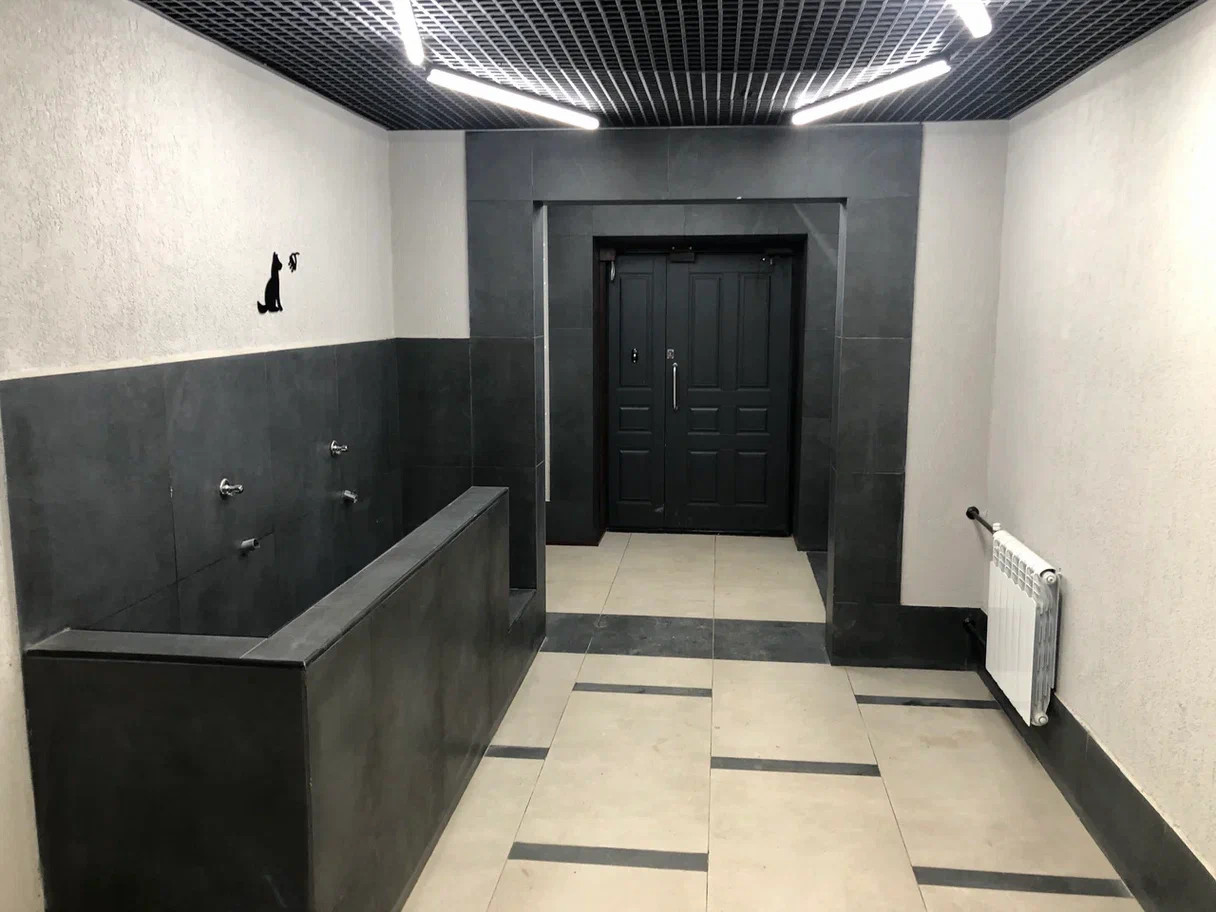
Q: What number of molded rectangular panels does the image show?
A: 9